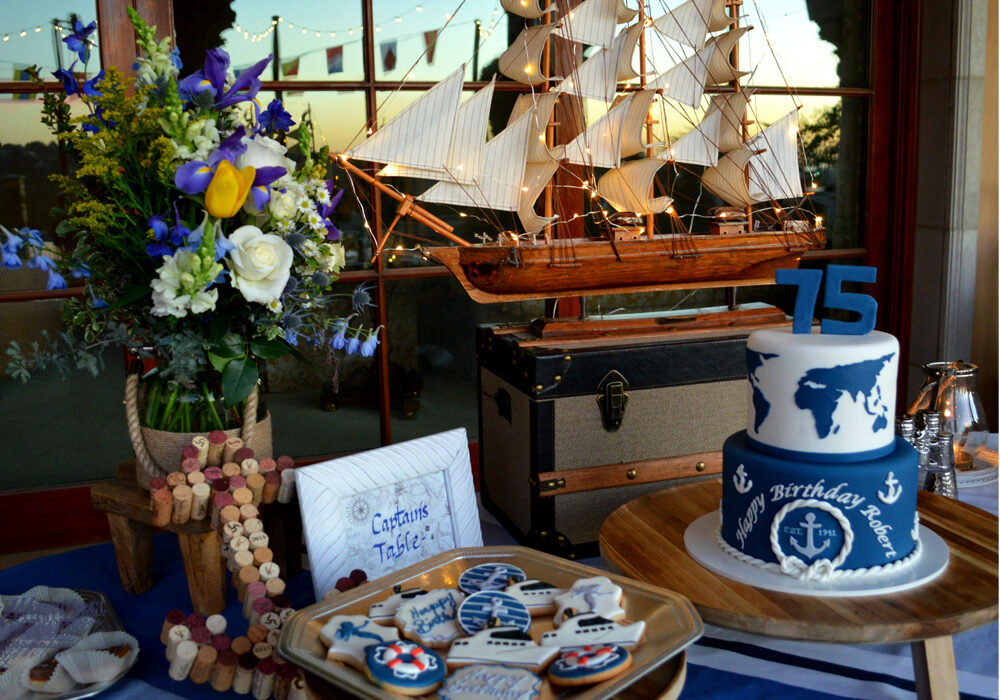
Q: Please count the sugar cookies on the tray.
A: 12